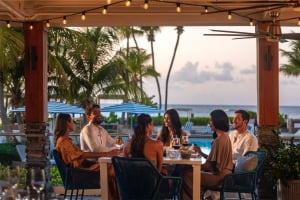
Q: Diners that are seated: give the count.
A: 6